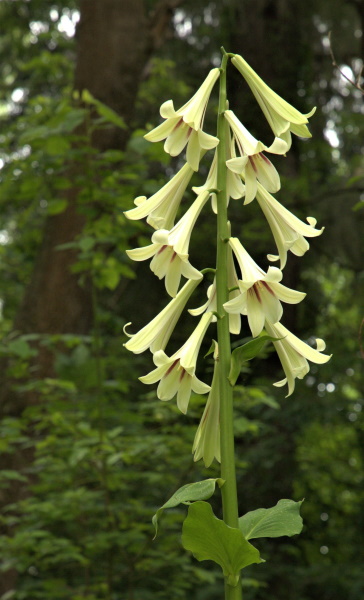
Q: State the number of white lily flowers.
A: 13